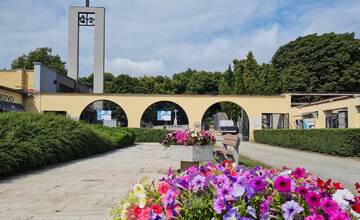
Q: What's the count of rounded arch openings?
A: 3